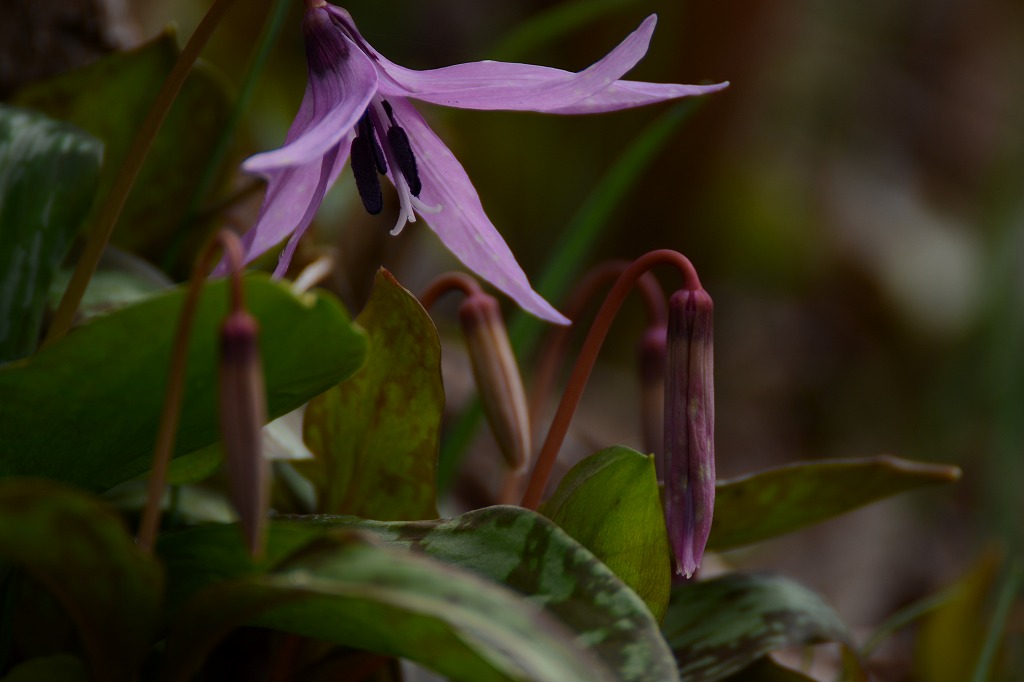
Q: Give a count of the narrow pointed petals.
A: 6